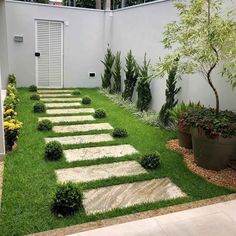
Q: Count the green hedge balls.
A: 11